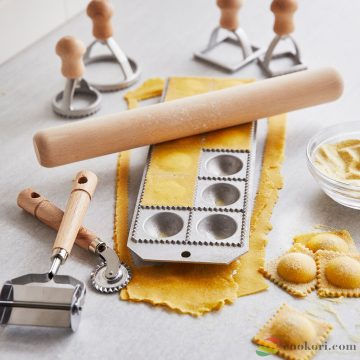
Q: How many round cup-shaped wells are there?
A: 4